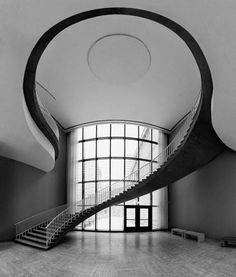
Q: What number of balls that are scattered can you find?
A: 0